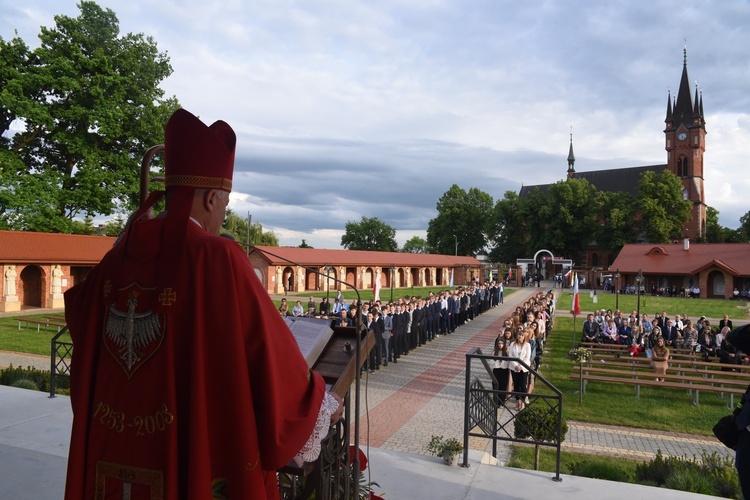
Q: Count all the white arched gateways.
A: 1